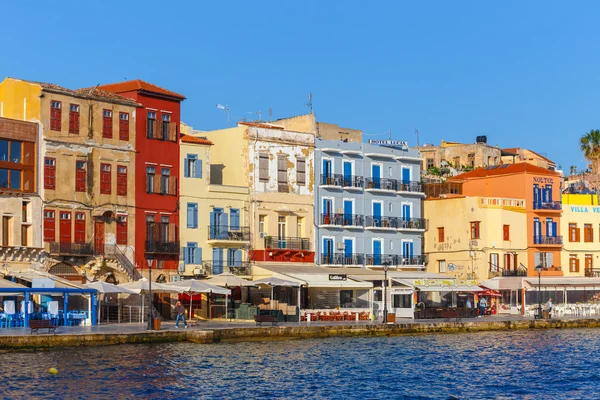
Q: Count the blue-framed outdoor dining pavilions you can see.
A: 1